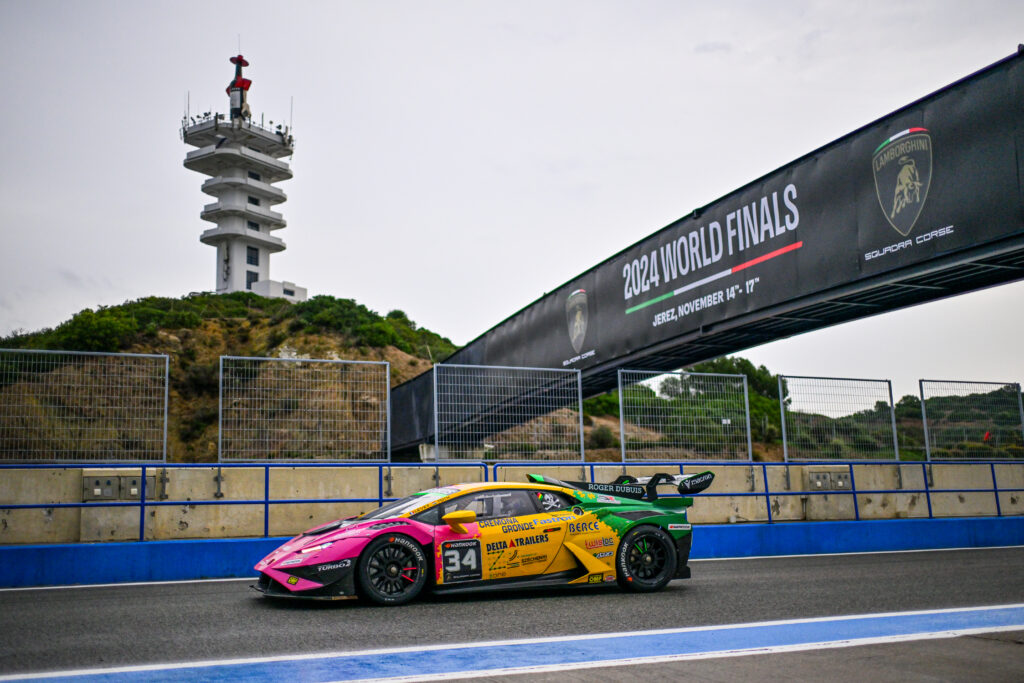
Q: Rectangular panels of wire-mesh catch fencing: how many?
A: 6